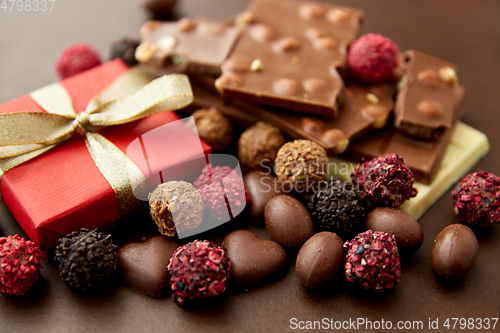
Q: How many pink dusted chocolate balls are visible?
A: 8